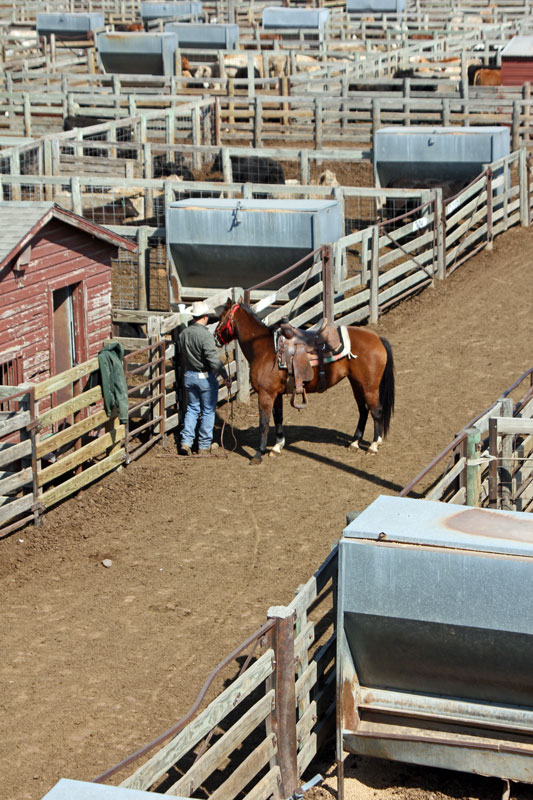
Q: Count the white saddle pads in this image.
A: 1